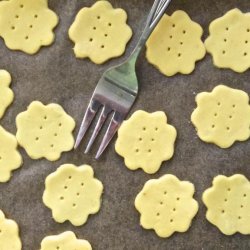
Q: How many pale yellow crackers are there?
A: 14